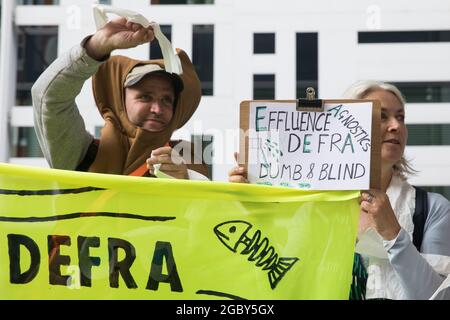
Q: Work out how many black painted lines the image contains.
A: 3